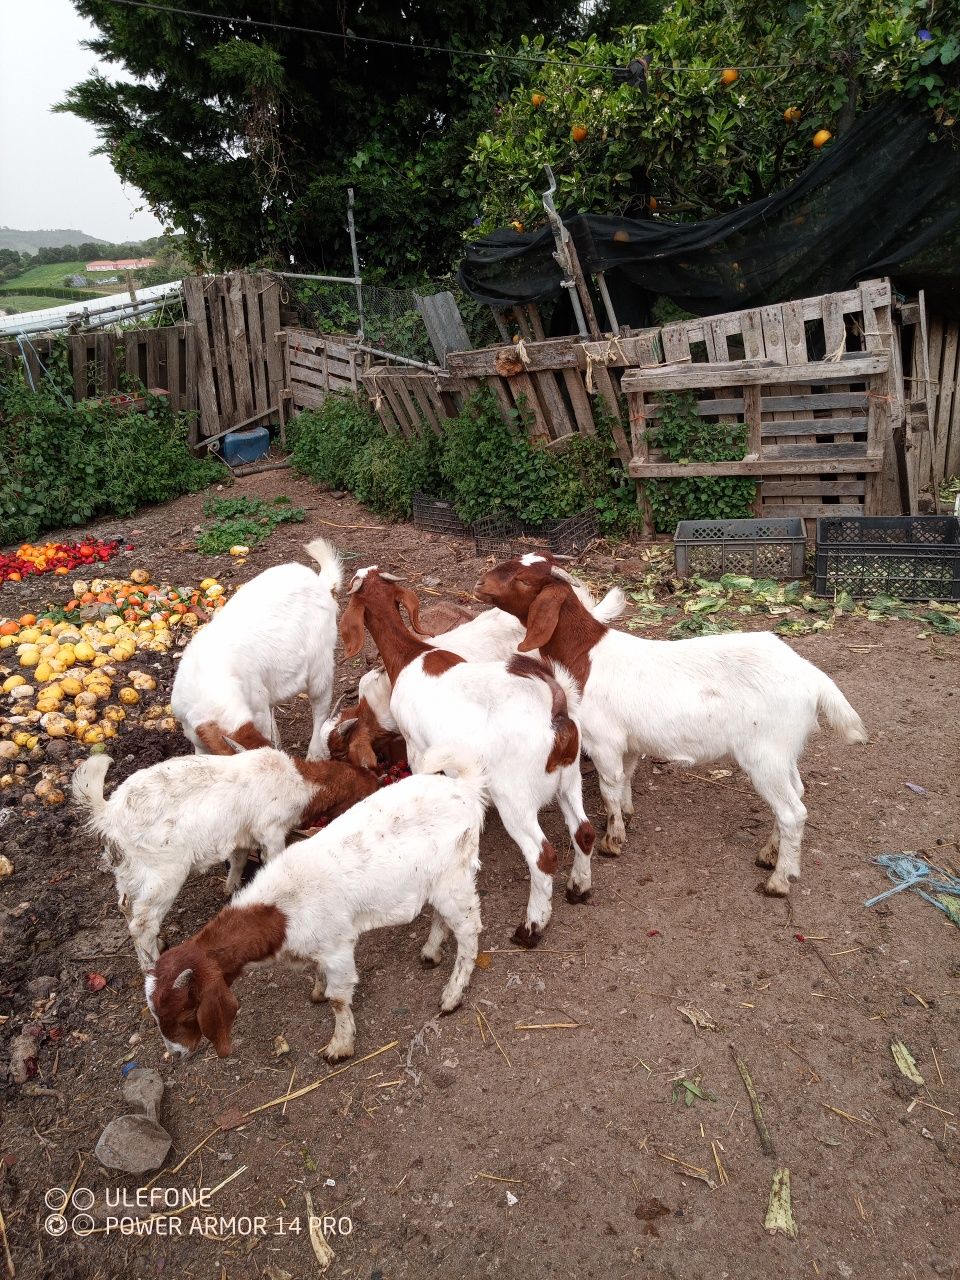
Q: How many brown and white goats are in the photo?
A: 6